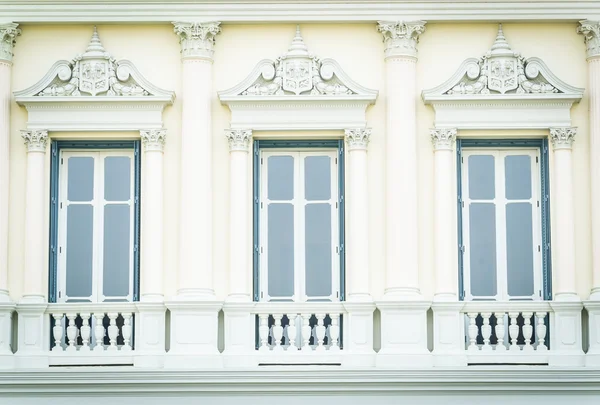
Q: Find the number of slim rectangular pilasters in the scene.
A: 6